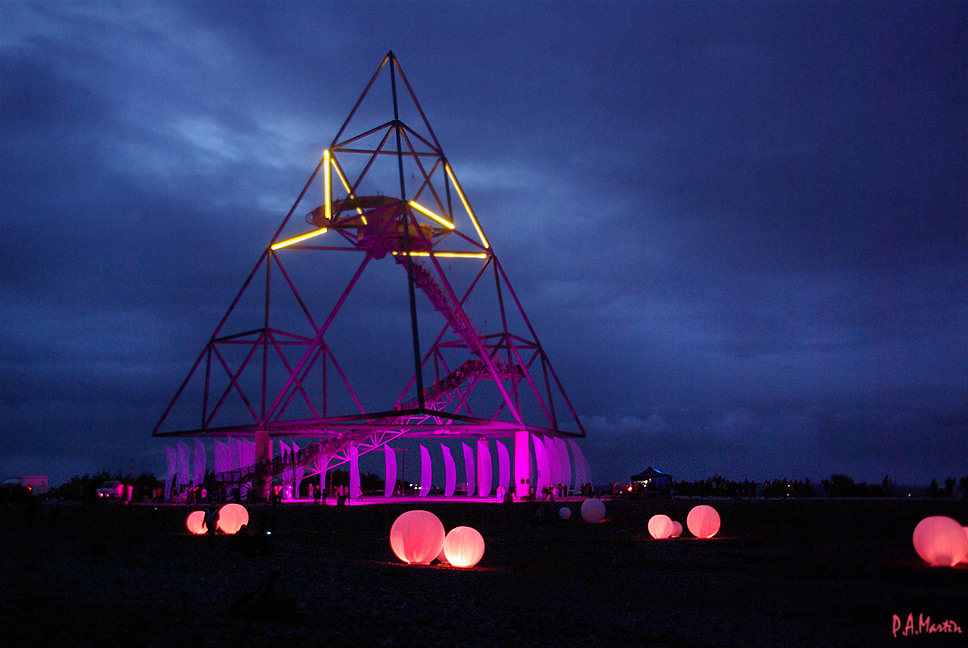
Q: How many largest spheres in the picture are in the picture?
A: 2